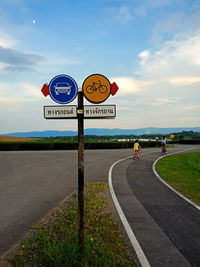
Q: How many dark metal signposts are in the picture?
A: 1